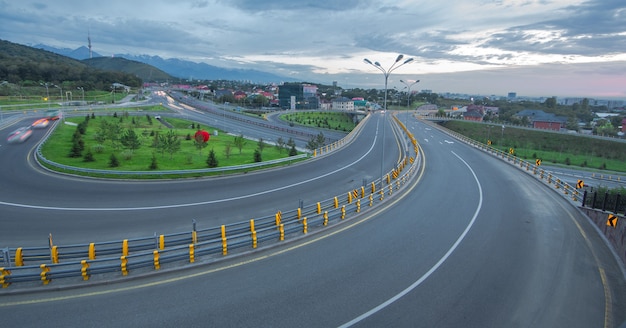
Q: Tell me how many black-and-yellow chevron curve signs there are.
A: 5